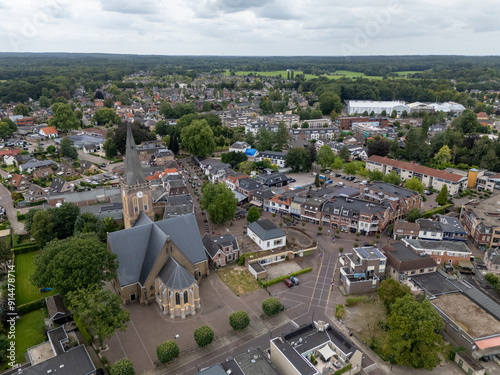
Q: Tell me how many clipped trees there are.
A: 5